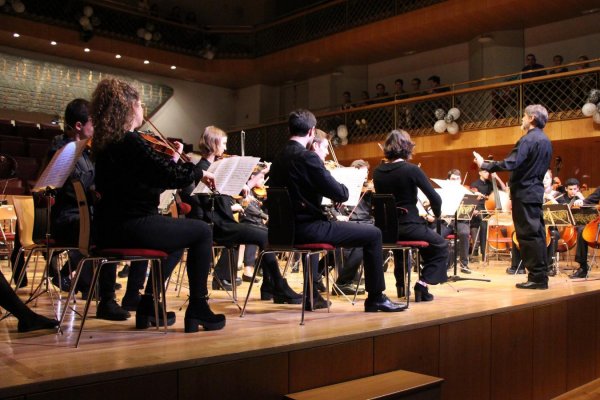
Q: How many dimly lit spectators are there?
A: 9